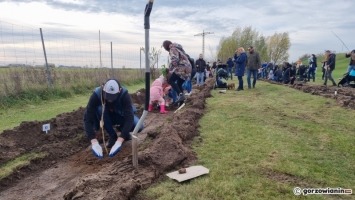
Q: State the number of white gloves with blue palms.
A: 2